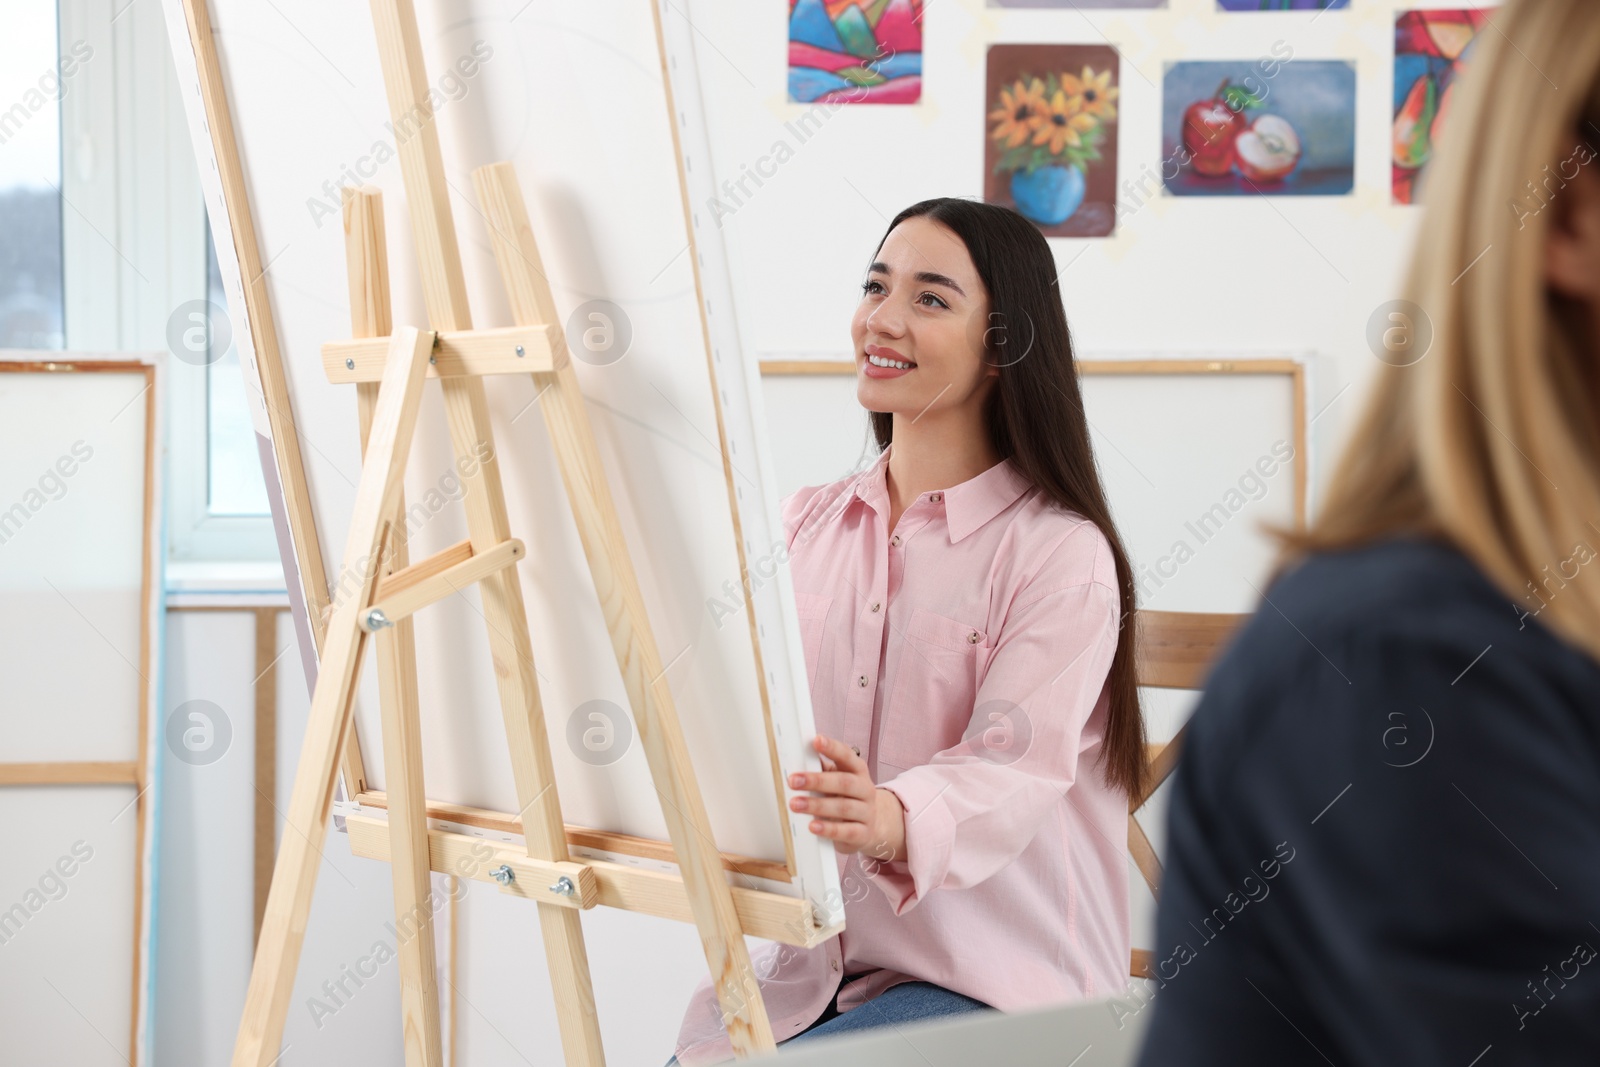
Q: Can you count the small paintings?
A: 6